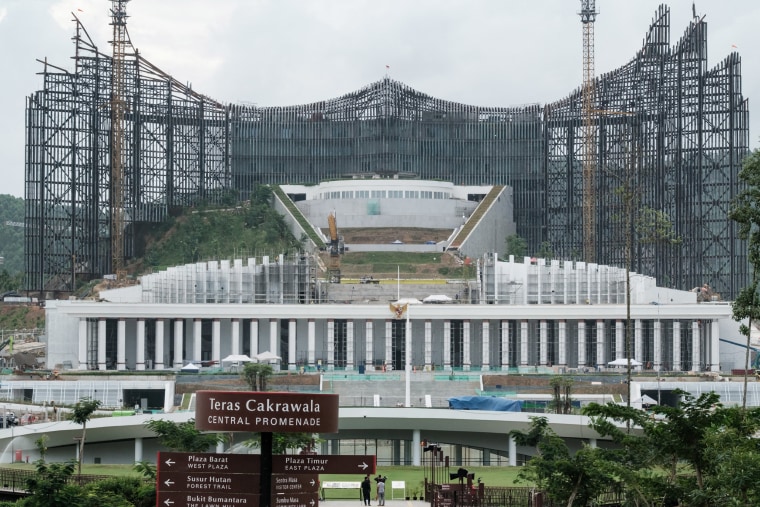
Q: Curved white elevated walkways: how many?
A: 1